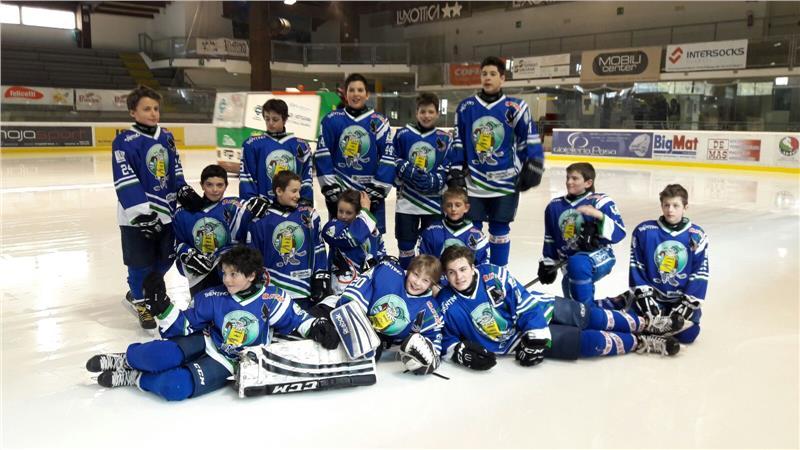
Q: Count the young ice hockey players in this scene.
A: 14